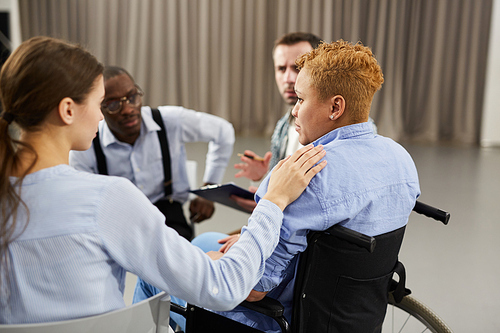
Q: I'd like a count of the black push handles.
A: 2